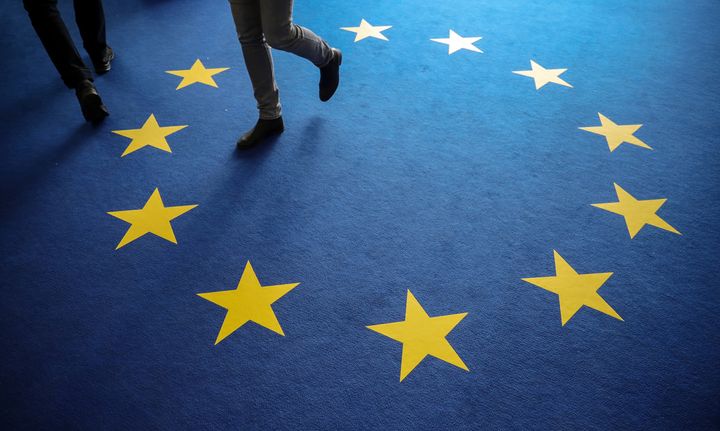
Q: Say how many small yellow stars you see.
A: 11